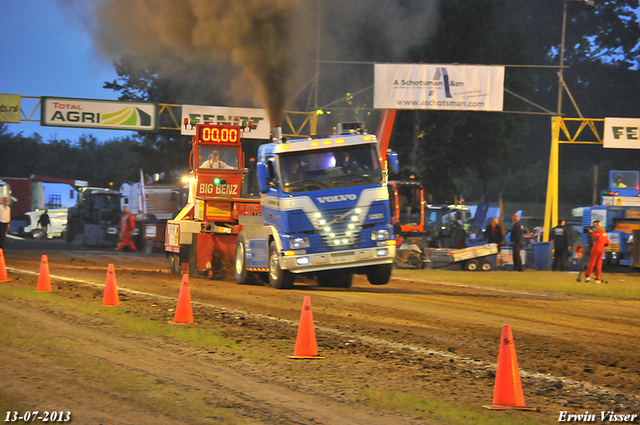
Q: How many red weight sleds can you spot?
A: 1